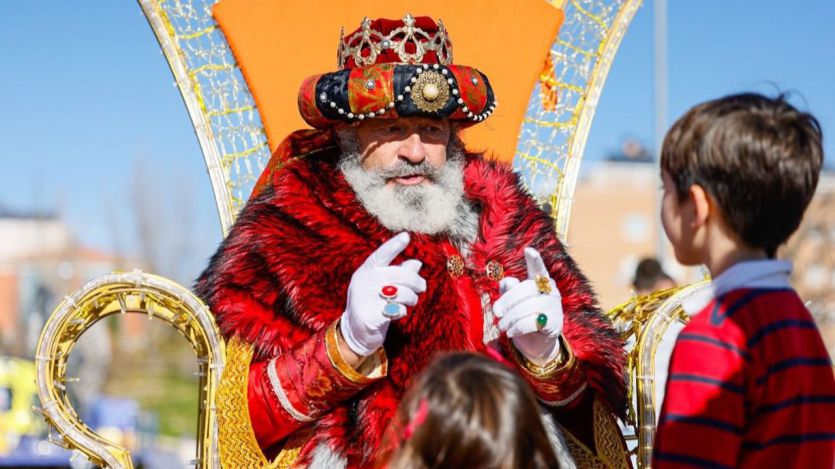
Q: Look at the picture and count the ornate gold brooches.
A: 3